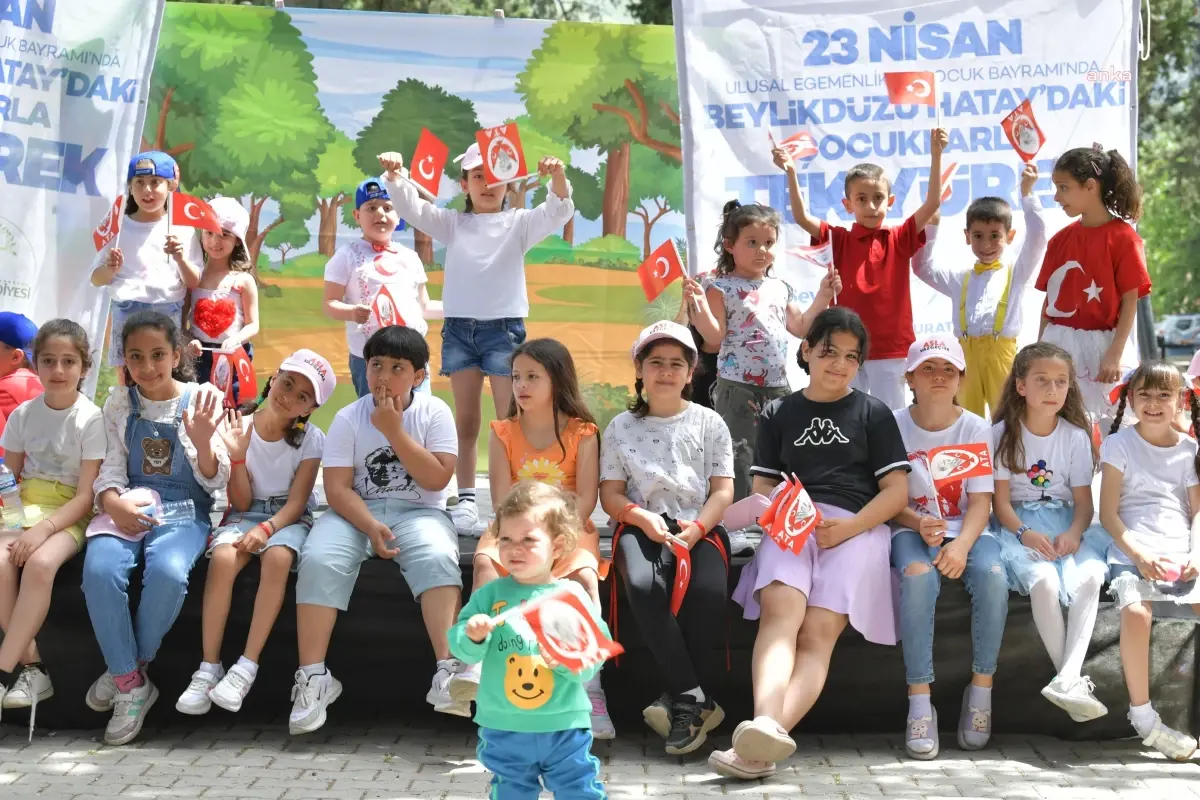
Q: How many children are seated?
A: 10